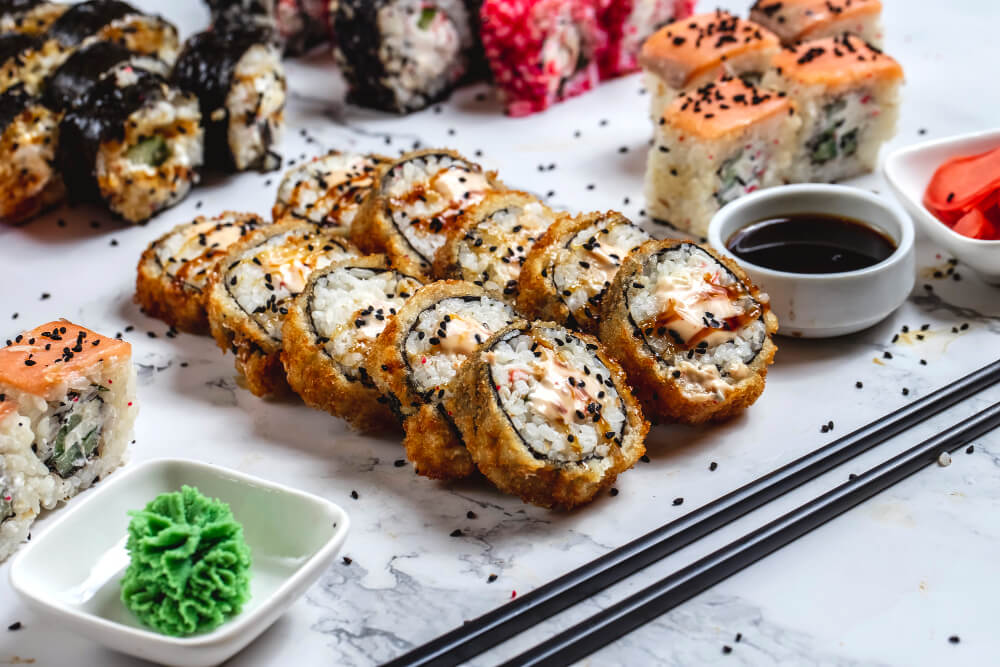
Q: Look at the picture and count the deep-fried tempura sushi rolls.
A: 10